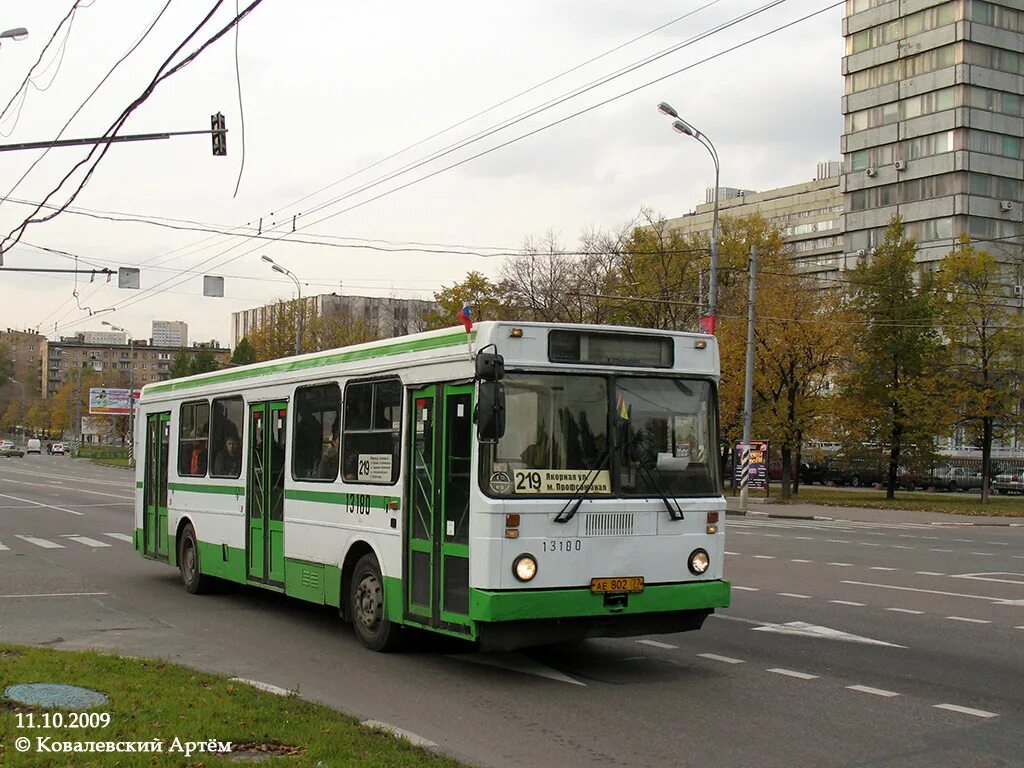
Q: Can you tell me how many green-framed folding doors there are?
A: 3